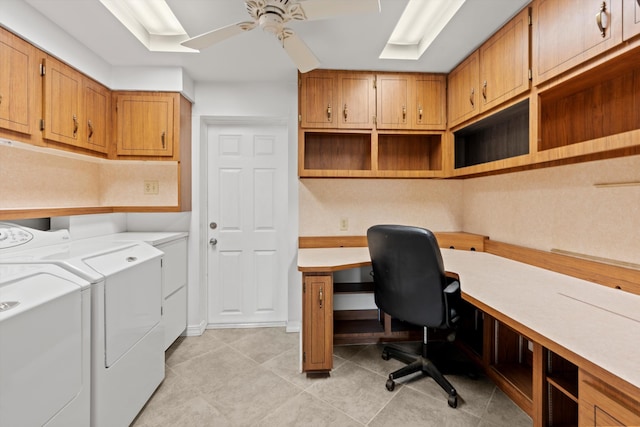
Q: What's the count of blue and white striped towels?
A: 0